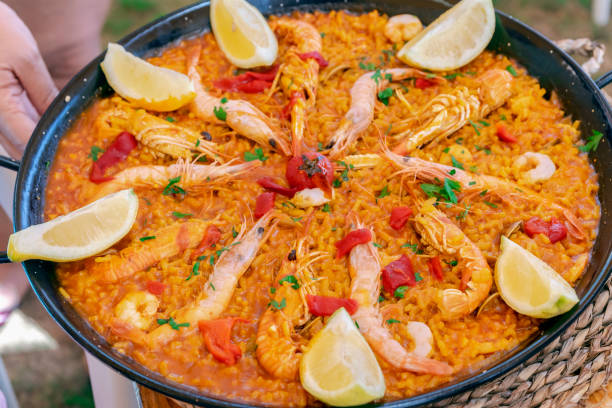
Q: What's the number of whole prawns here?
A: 12